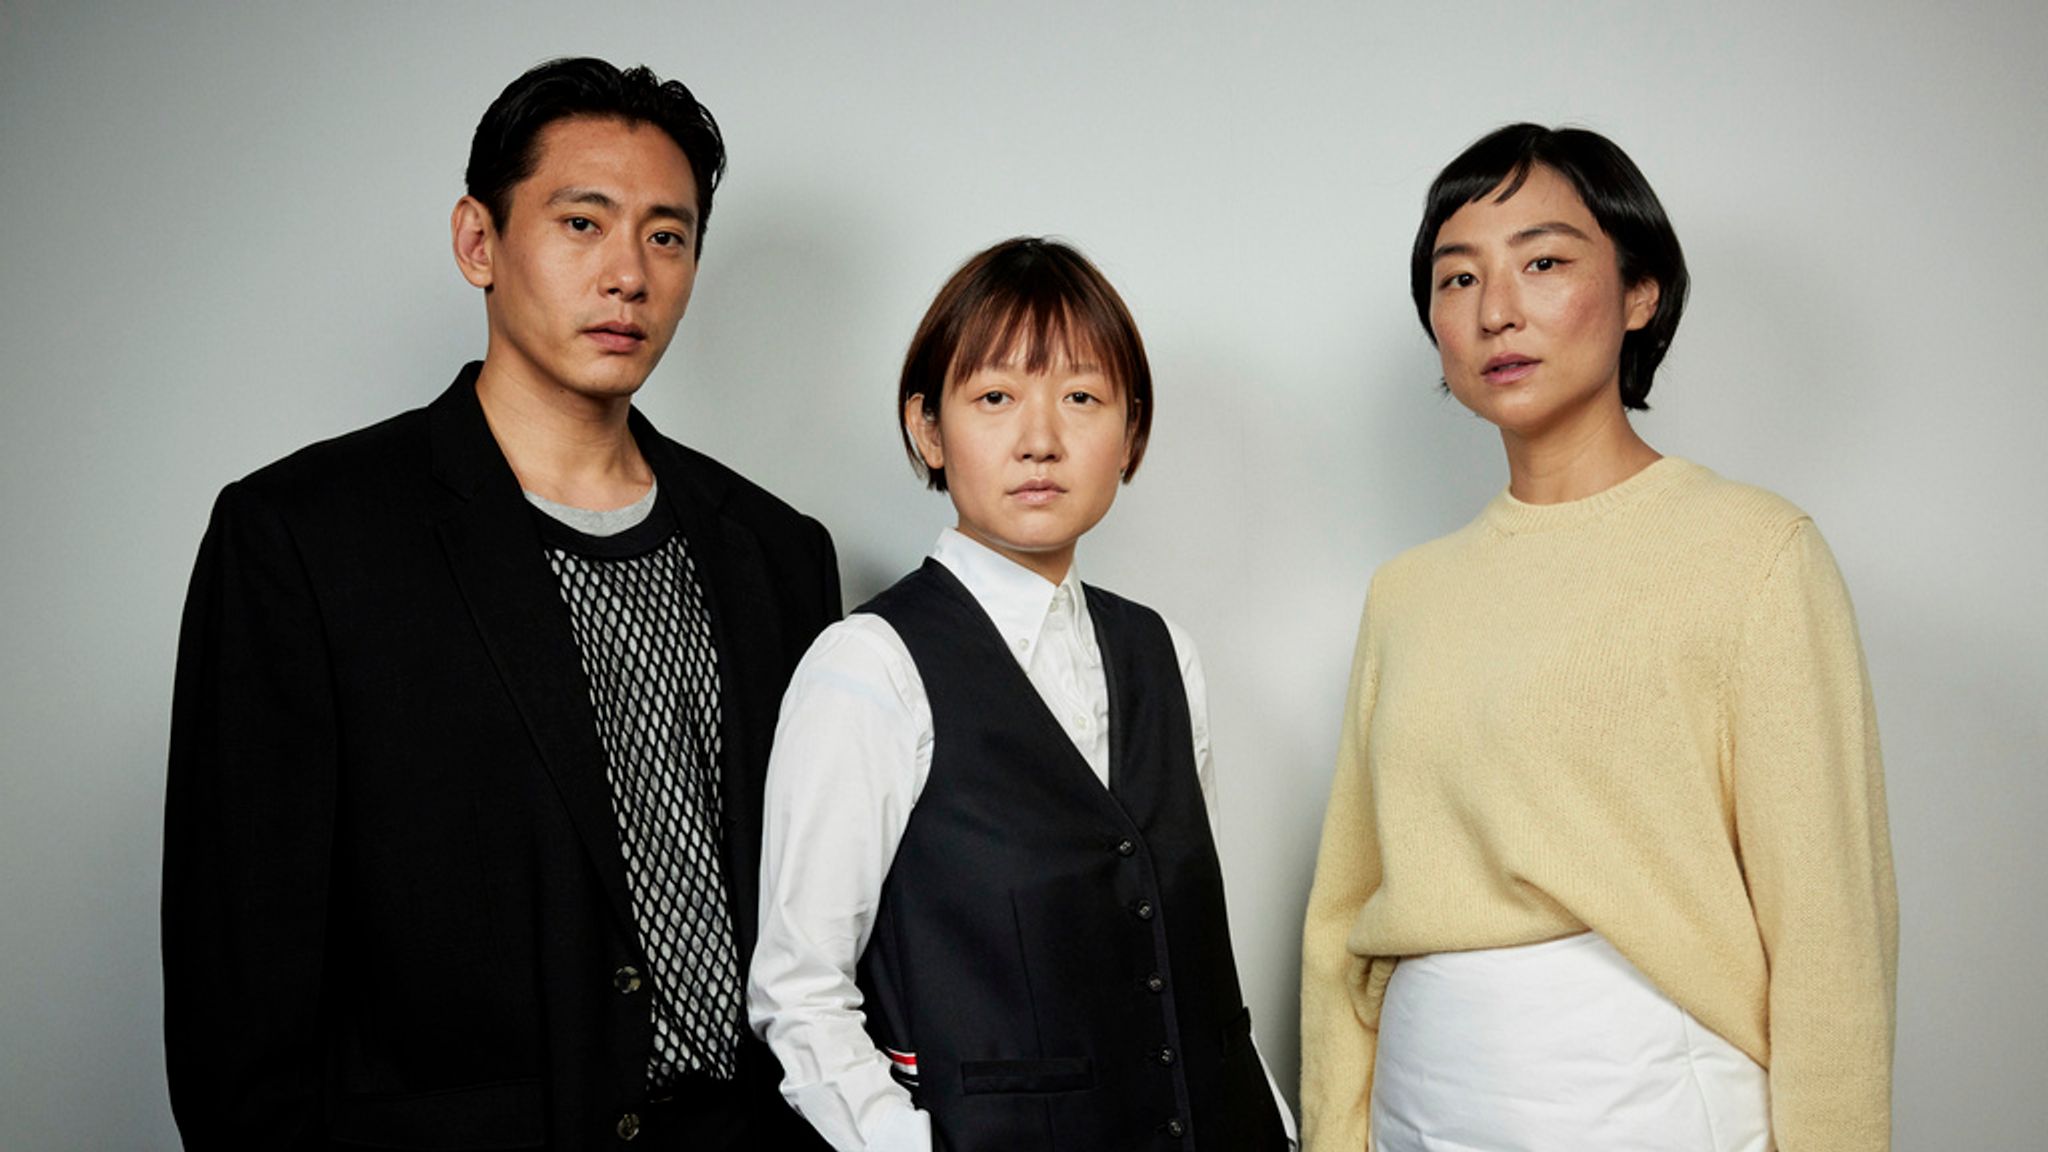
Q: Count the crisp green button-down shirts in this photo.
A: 0